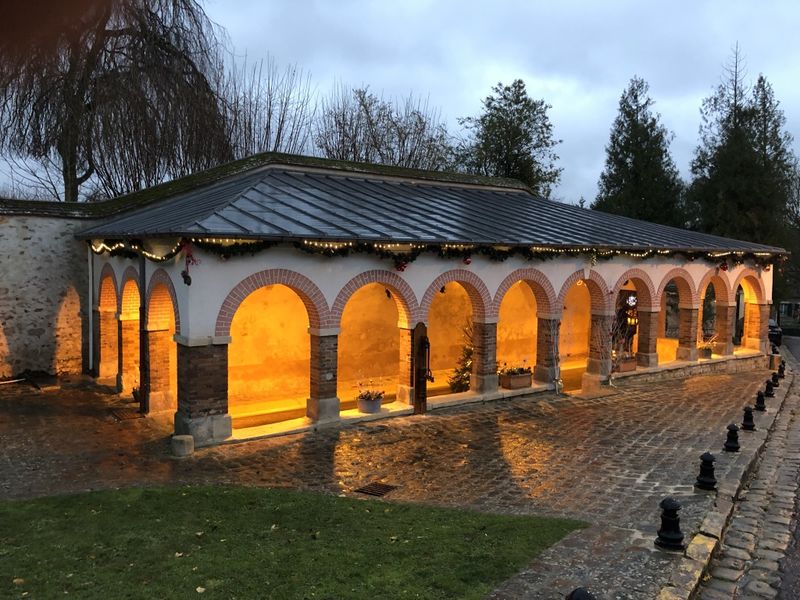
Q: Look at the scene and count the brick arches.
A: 12